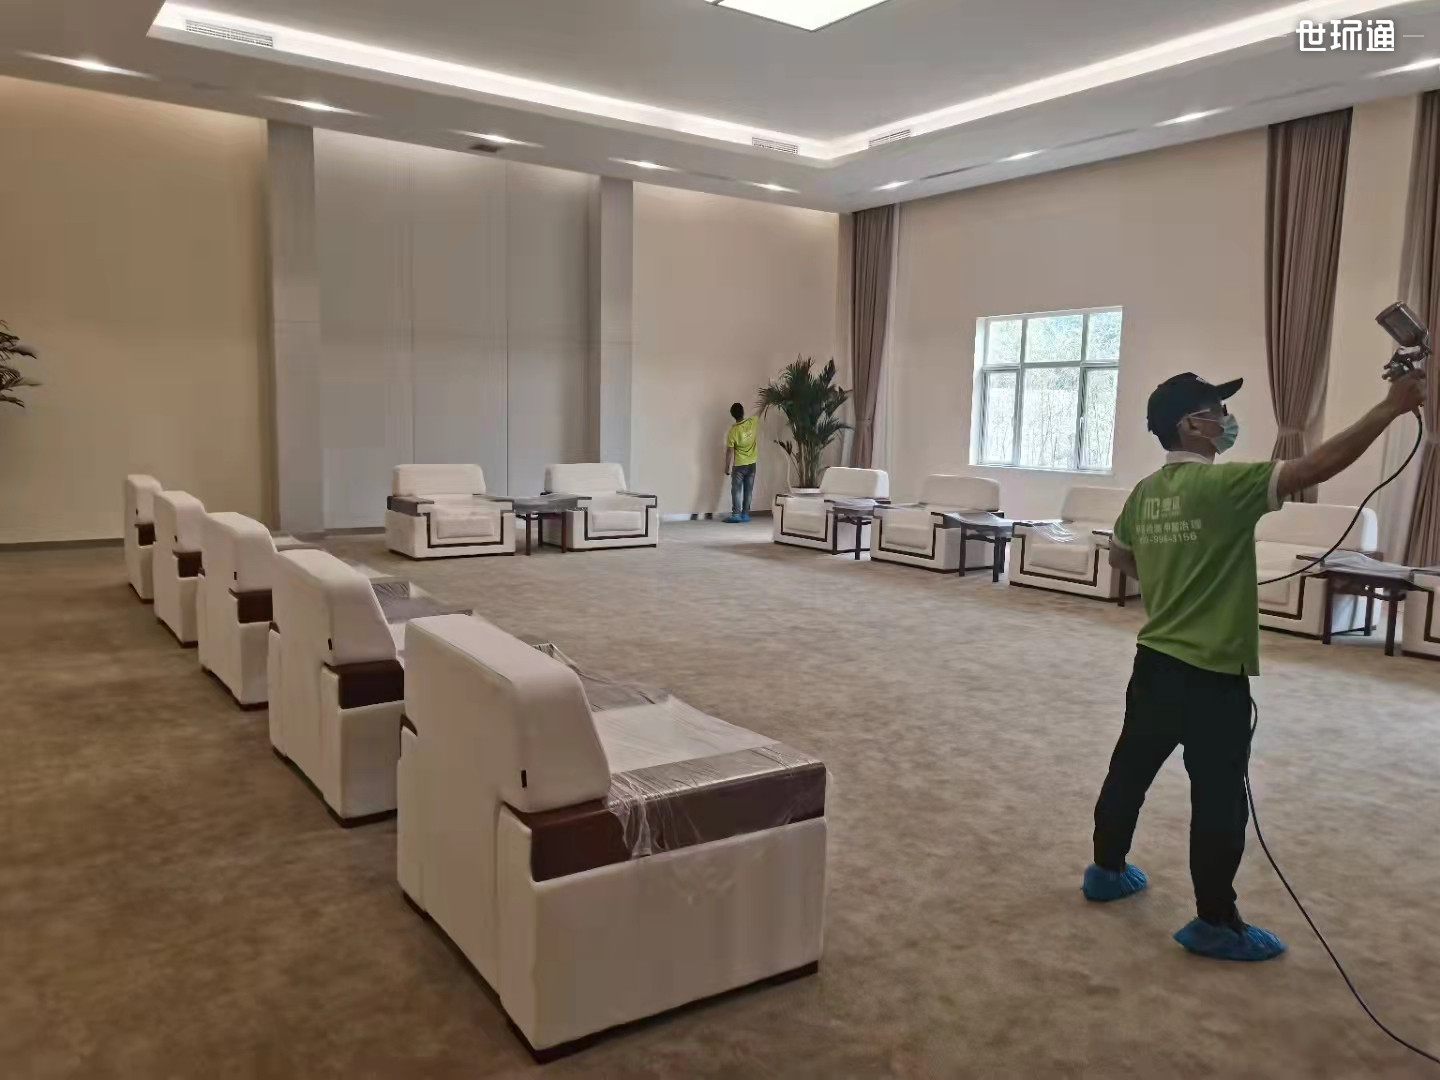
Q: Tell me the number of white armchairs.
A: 12